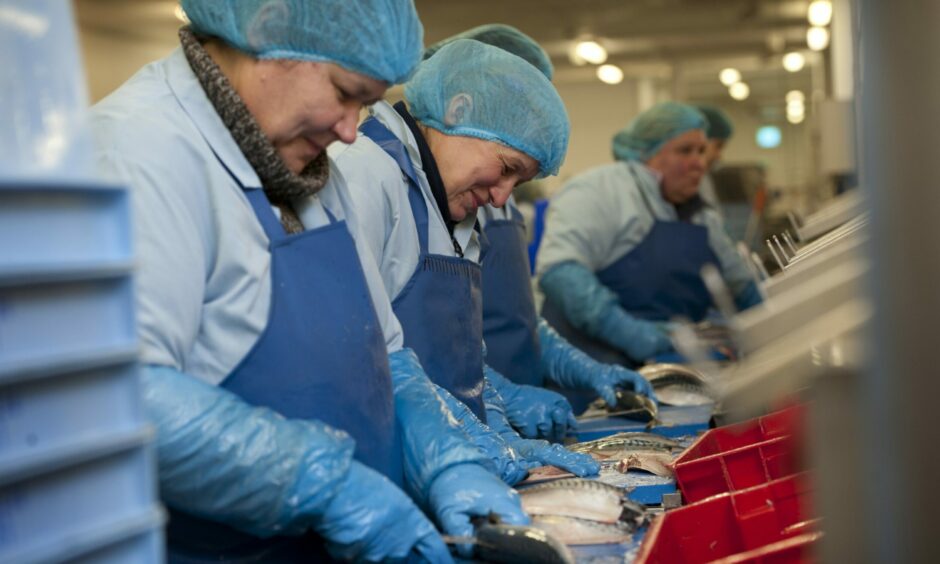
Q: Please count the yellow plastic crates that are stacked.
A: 0